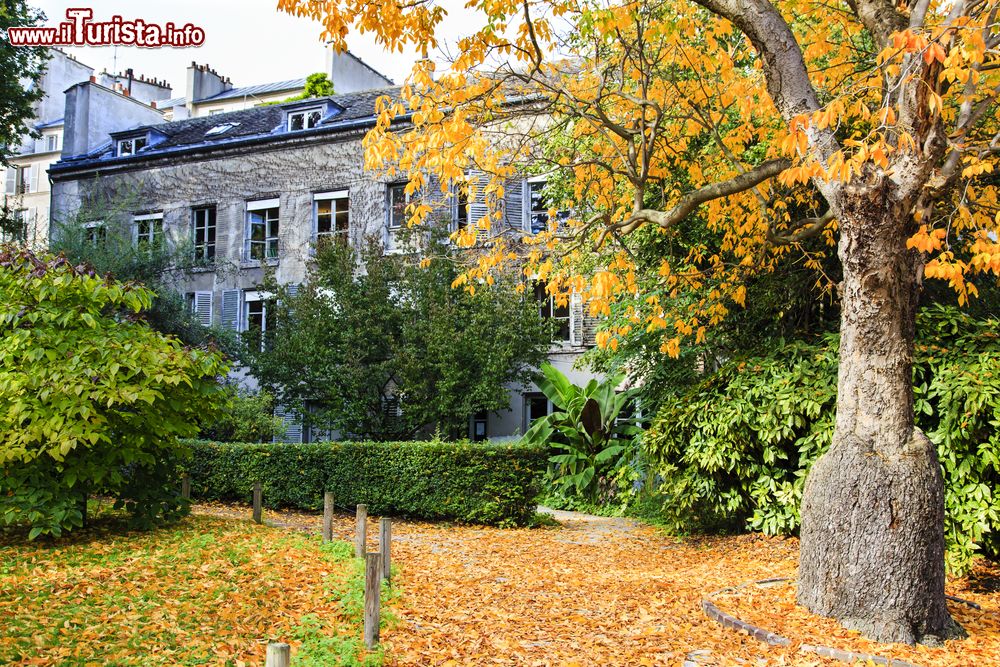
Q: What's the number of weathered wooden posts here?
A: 7